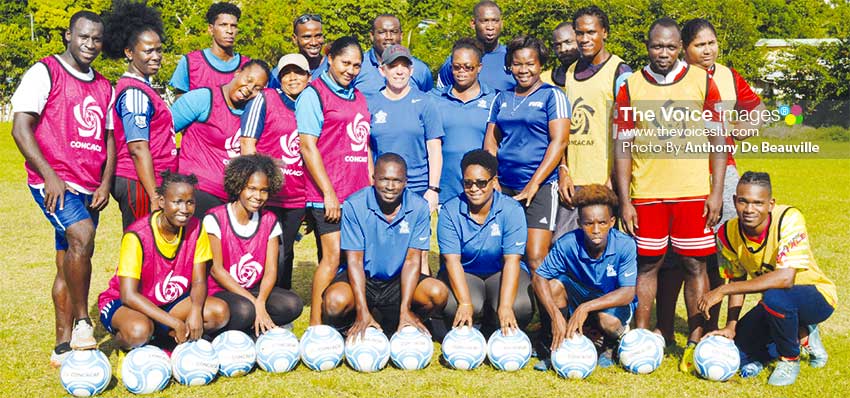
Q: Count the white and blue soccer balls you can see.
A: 13